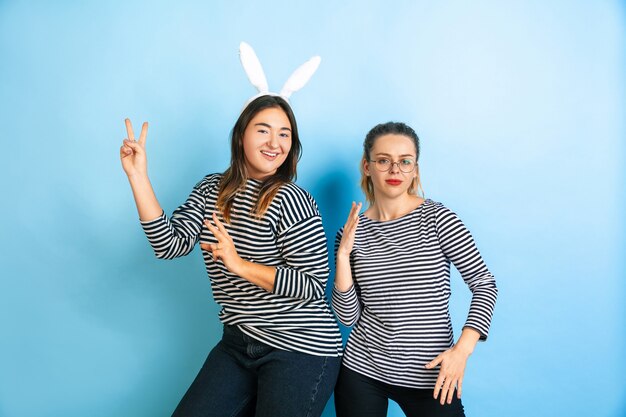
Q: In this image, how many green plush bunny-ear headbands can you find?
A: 0